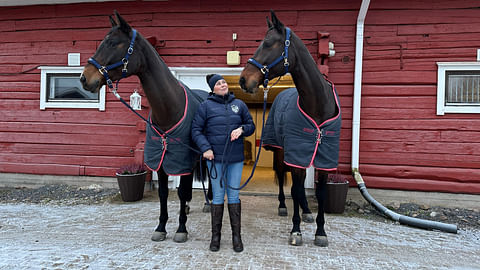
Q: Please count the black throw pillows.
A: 0